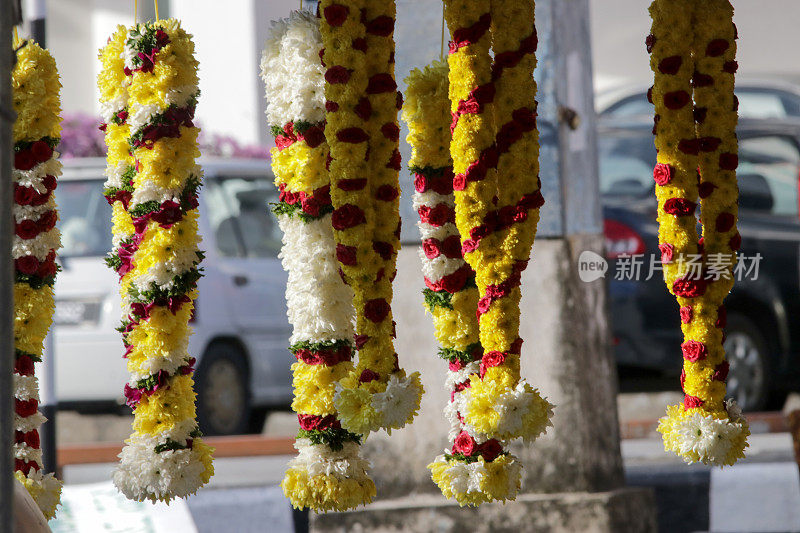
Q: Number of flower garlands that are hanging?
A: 7